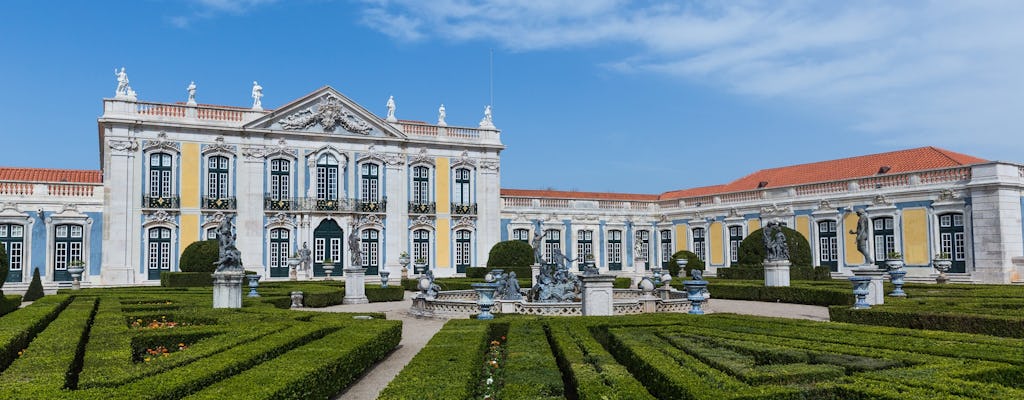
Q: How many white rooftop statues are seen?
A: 6